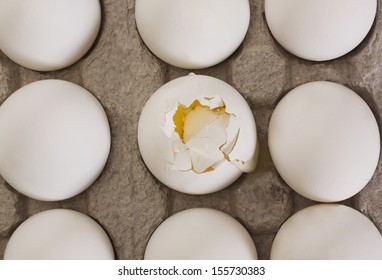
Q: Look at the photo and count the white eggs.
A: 9